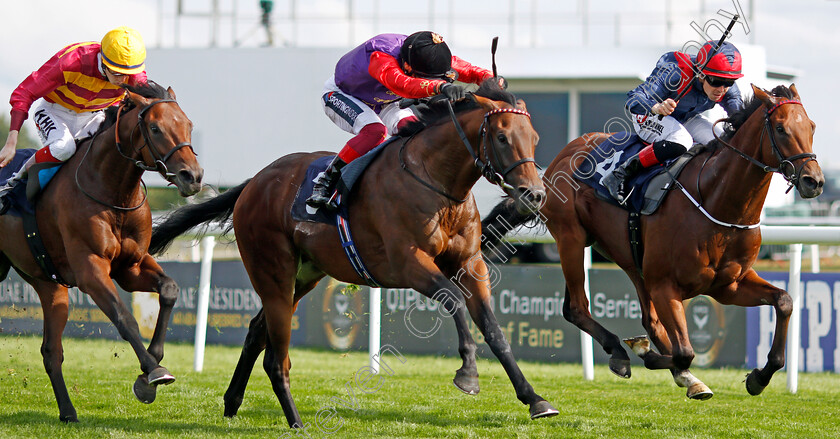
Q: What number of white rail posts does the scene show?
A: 4